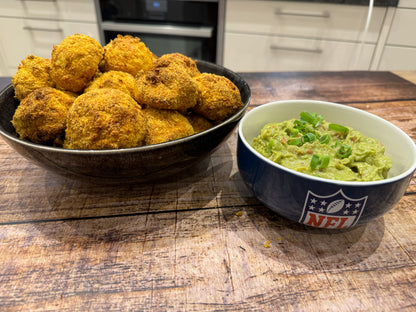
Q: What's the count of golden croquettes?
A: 11